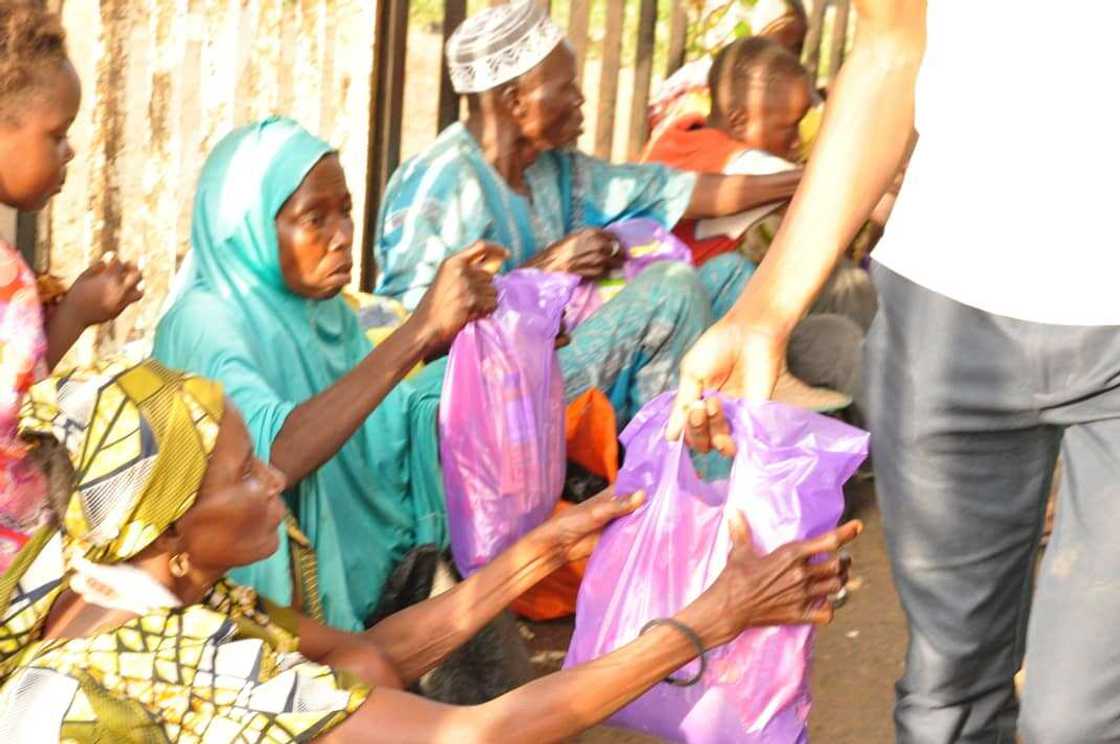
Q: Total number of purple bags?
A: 3